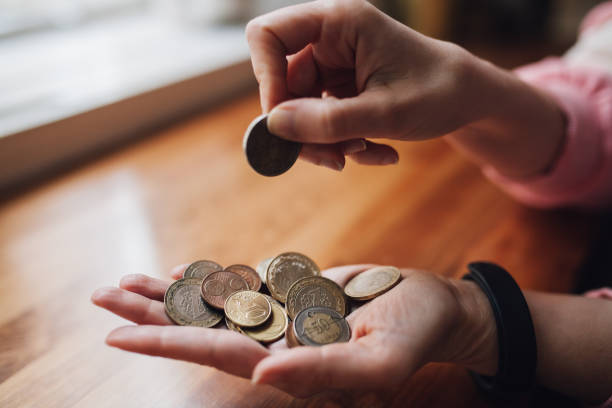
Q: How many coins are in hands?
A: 14